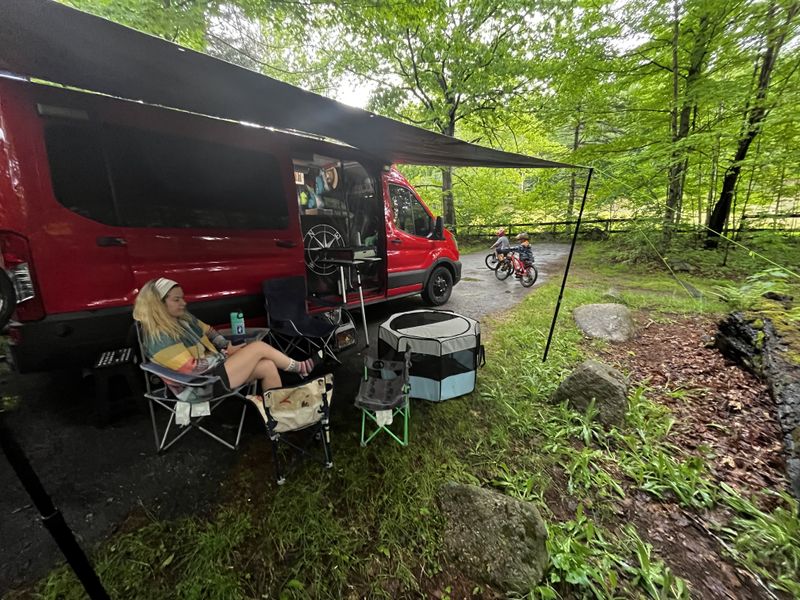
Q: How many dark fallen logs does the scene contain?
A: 1